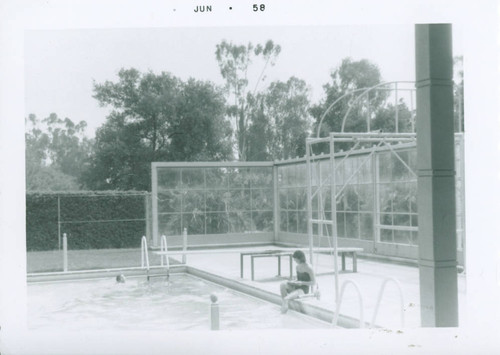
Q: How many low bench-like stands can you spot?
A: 2